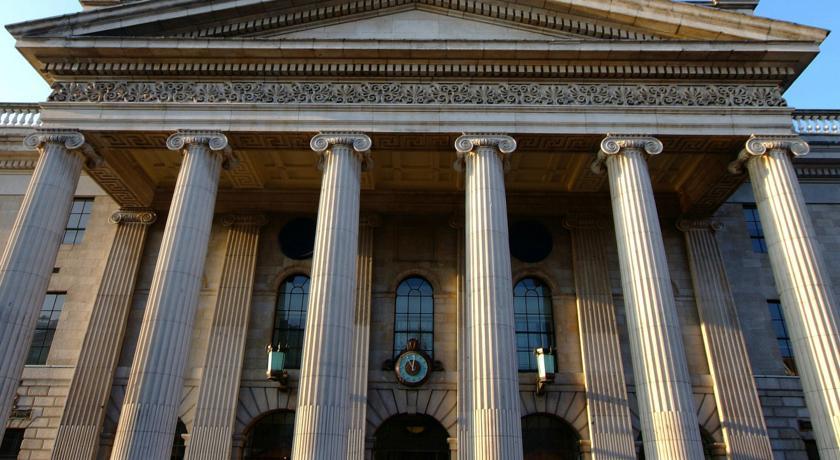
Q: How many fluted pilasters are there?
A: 6